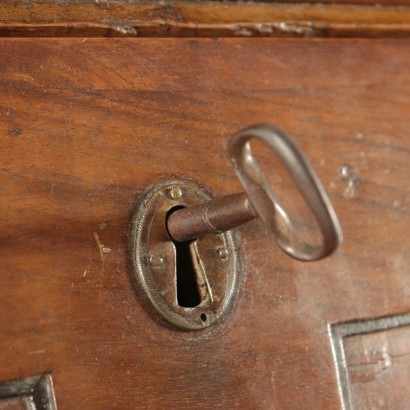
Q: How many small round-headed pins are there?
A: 3